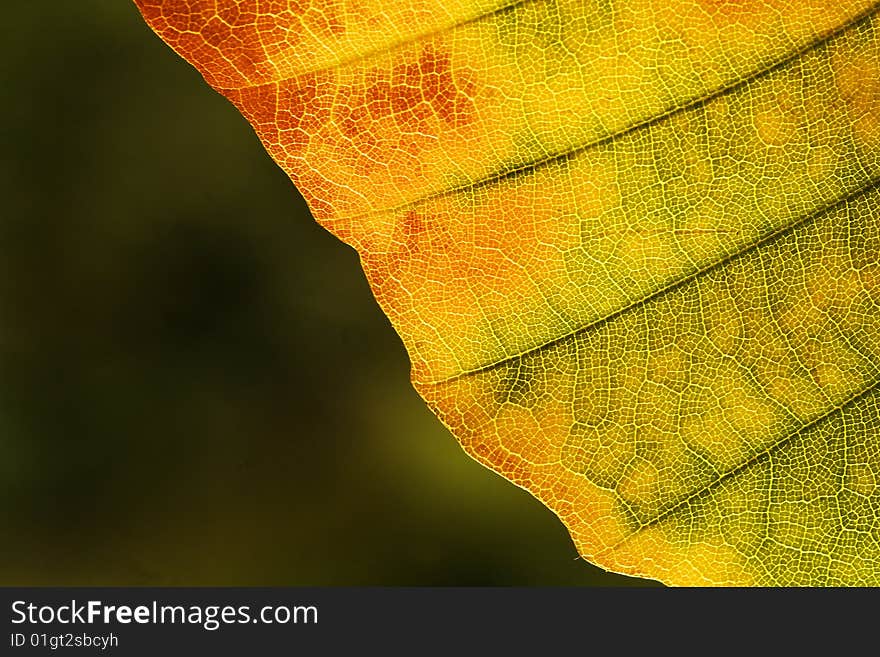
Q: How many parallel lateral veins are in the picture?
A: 4